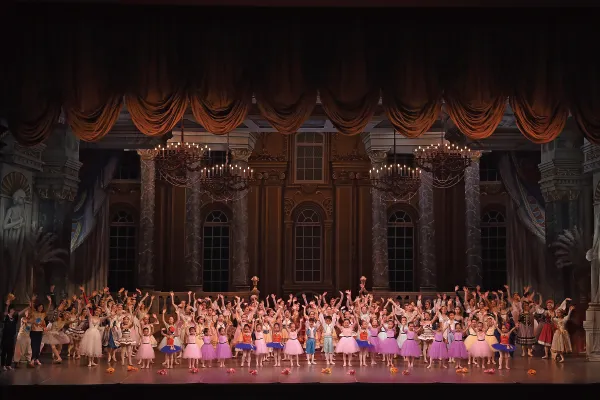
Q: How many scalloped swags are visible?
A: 10